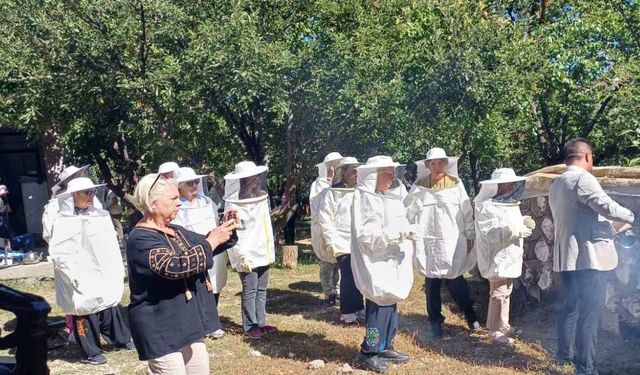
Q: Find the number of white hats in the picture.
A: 10